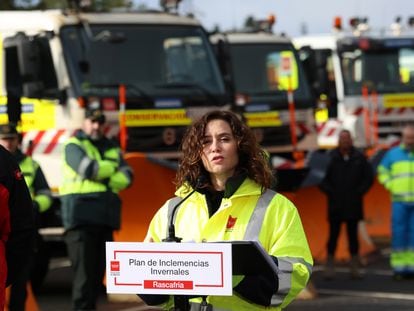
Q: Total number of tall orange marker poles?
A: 4